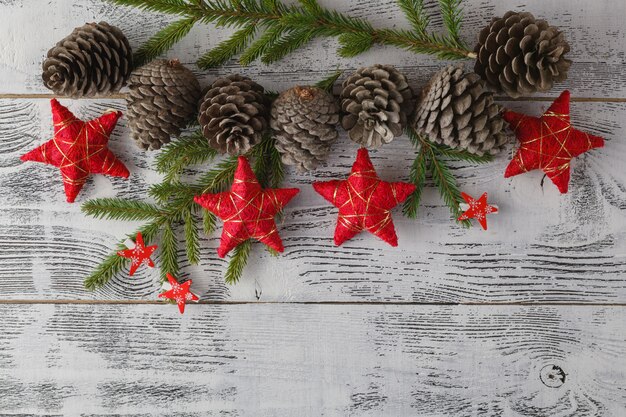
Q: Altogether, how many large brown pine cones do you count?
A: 7